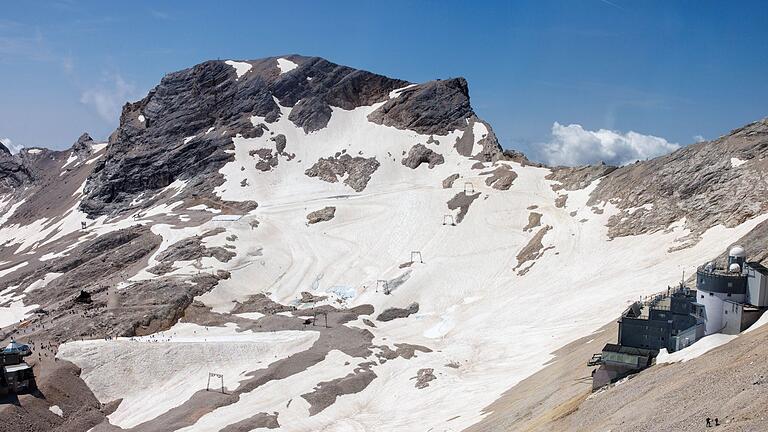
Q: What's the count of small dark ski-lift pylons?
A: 6